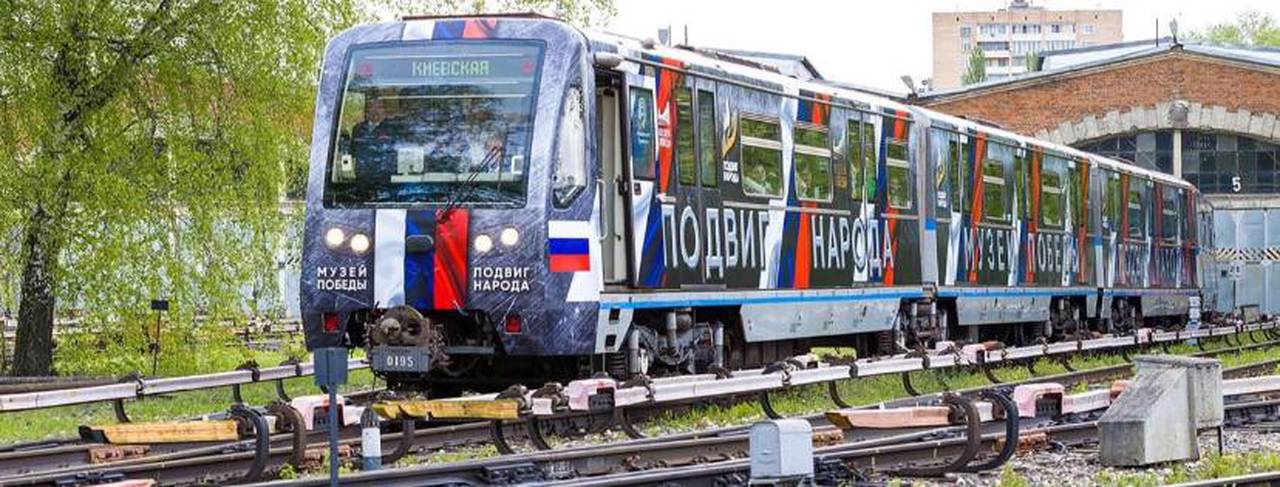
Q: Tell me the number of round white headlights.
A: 4